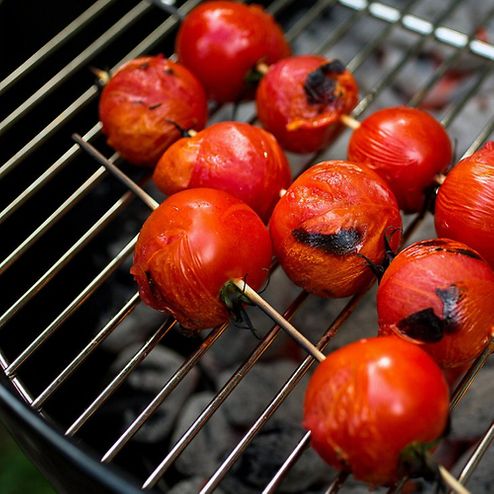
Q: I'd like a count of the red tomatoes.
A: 10